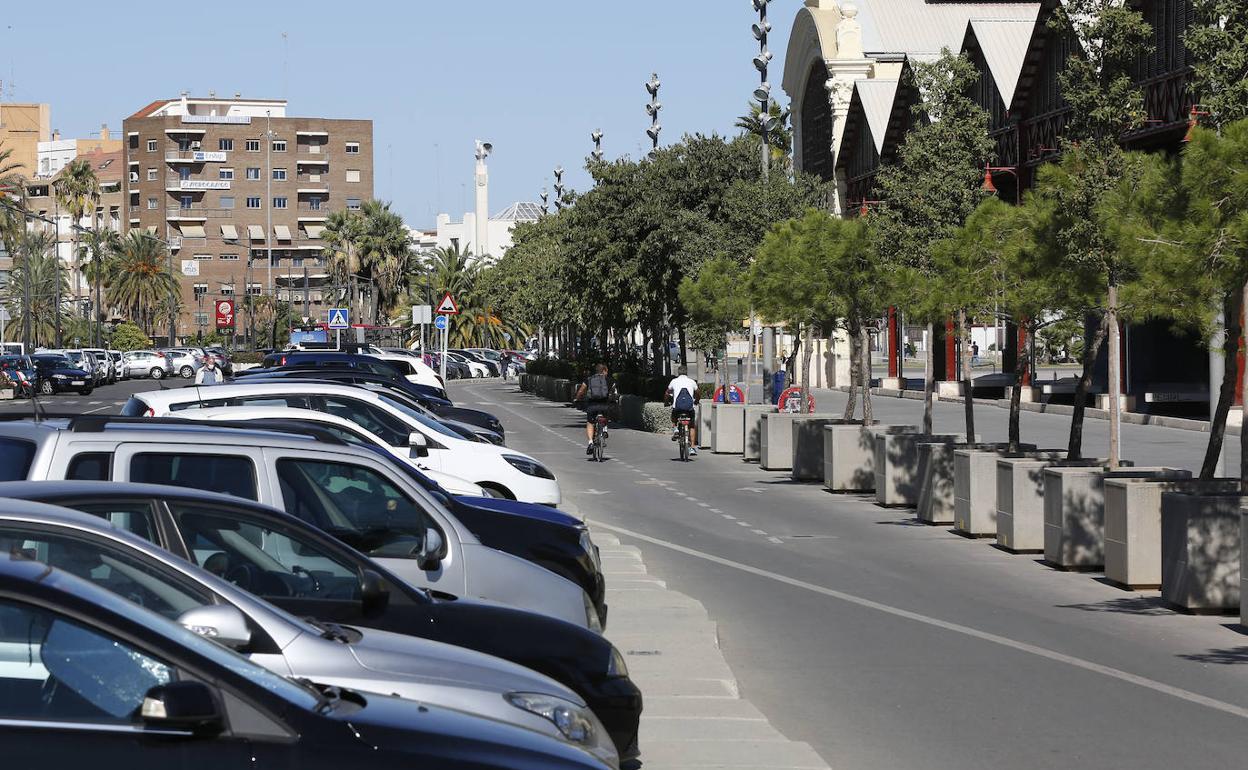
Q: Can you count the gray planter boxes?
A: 14